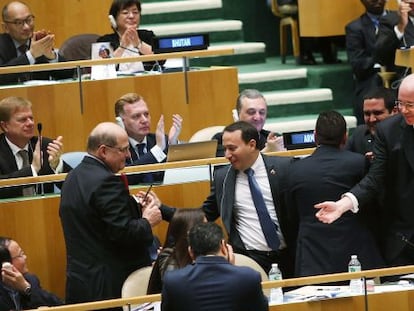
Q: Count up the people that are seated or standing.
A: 15